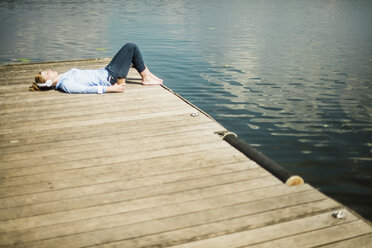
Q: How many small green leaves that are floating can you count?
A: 3